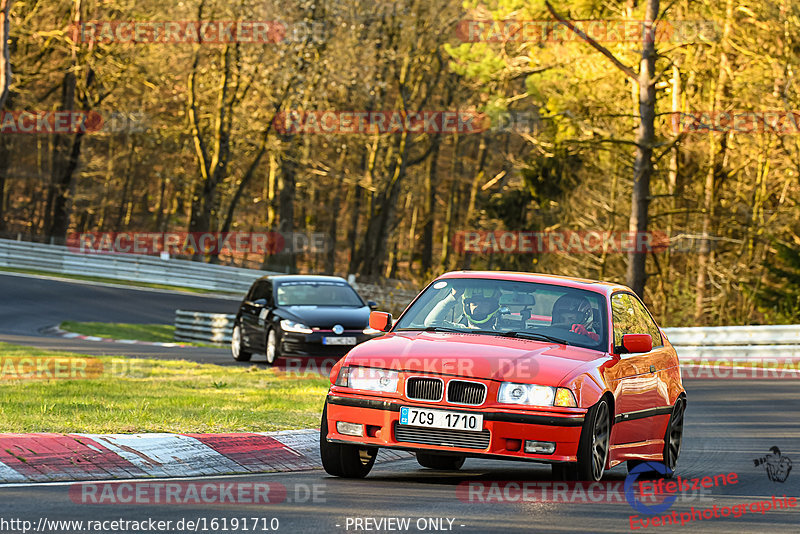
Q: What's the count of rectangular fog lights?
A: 2